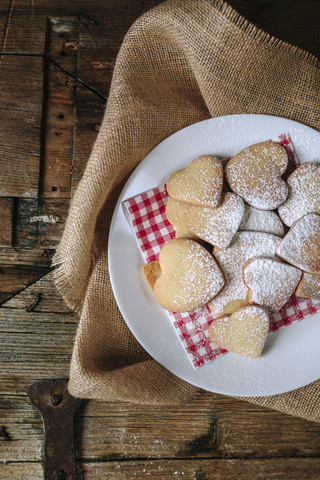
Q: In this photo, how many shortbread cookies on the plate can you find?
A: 13